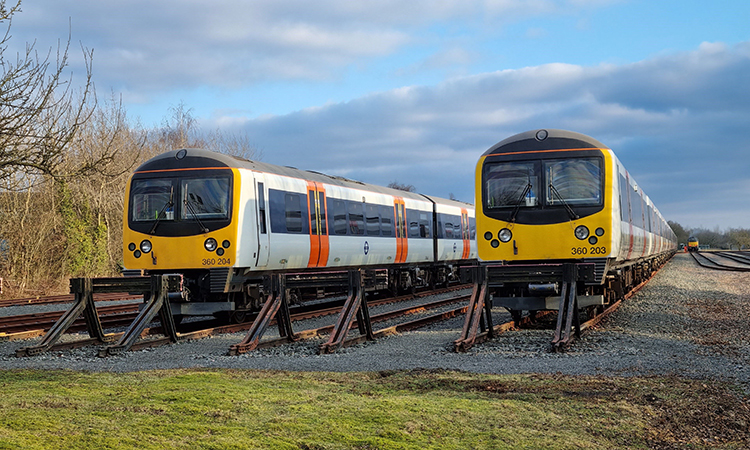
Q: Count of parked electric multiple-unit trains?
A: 2